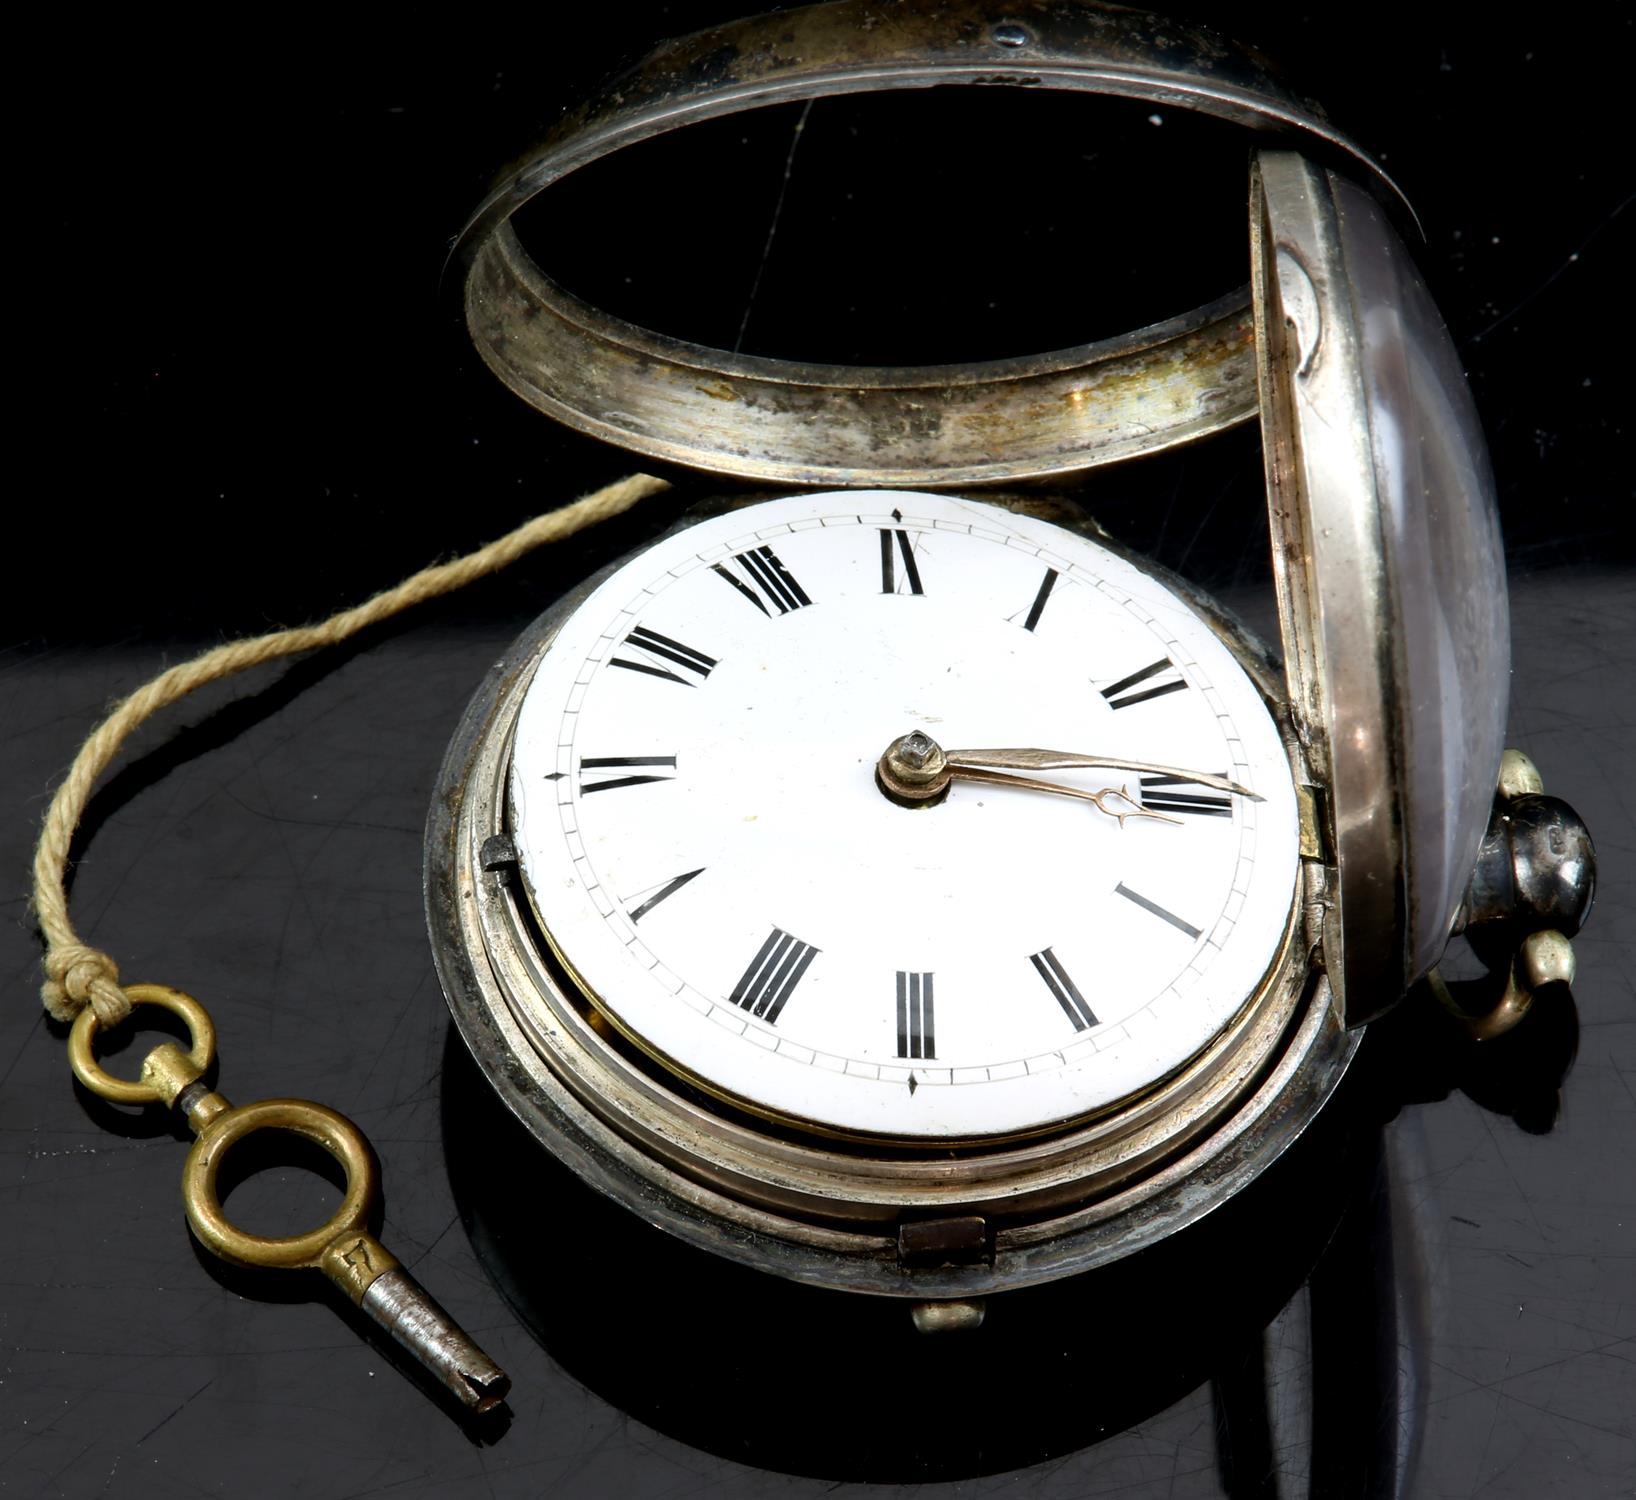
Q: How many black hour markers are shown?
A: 12